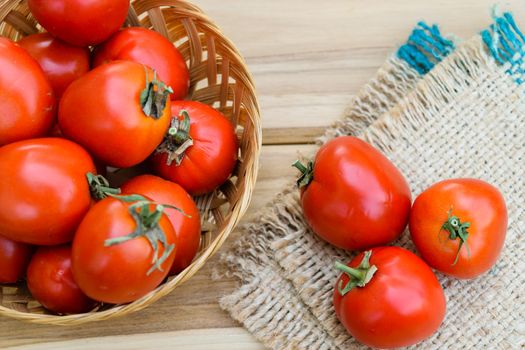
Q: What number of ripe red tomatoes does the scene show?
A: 14